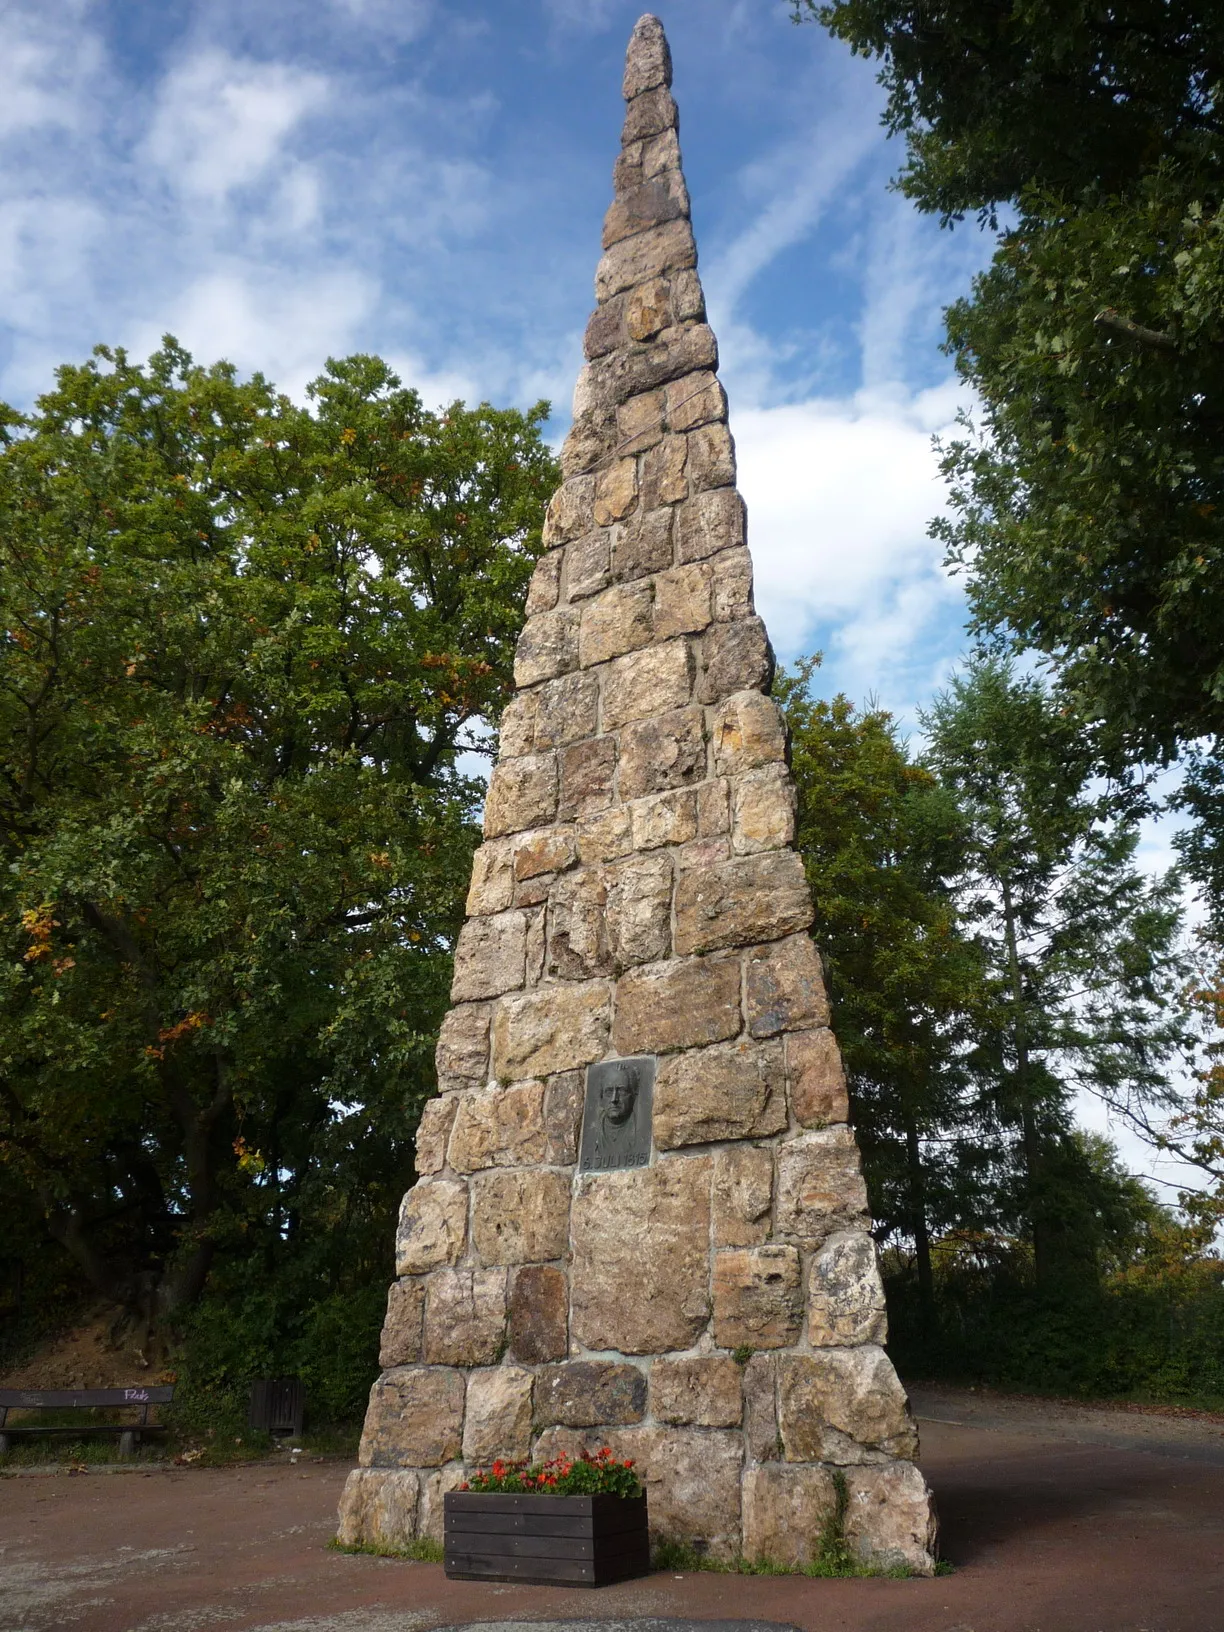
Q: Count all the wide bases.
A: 1